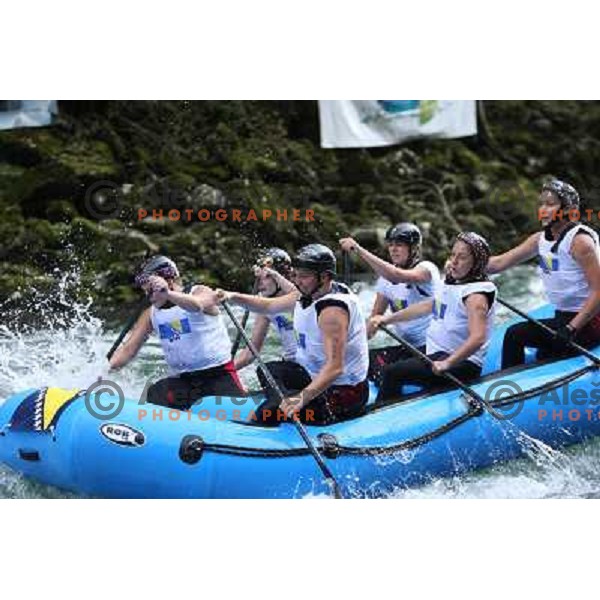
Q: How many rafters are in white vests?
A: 6